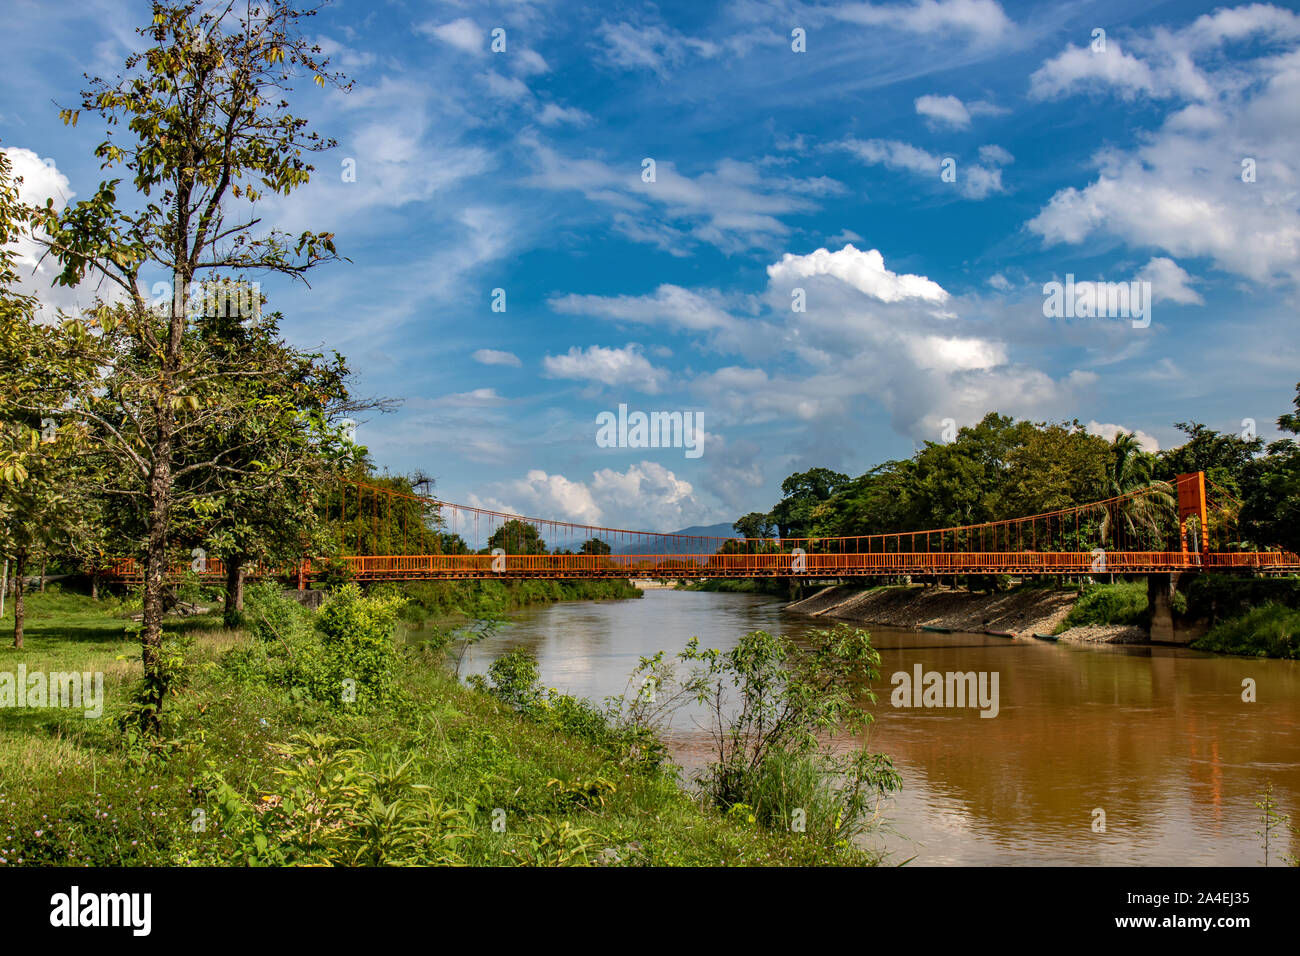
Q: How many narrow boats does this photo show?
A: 3